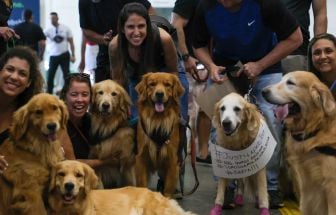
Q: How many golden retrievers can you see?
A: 6